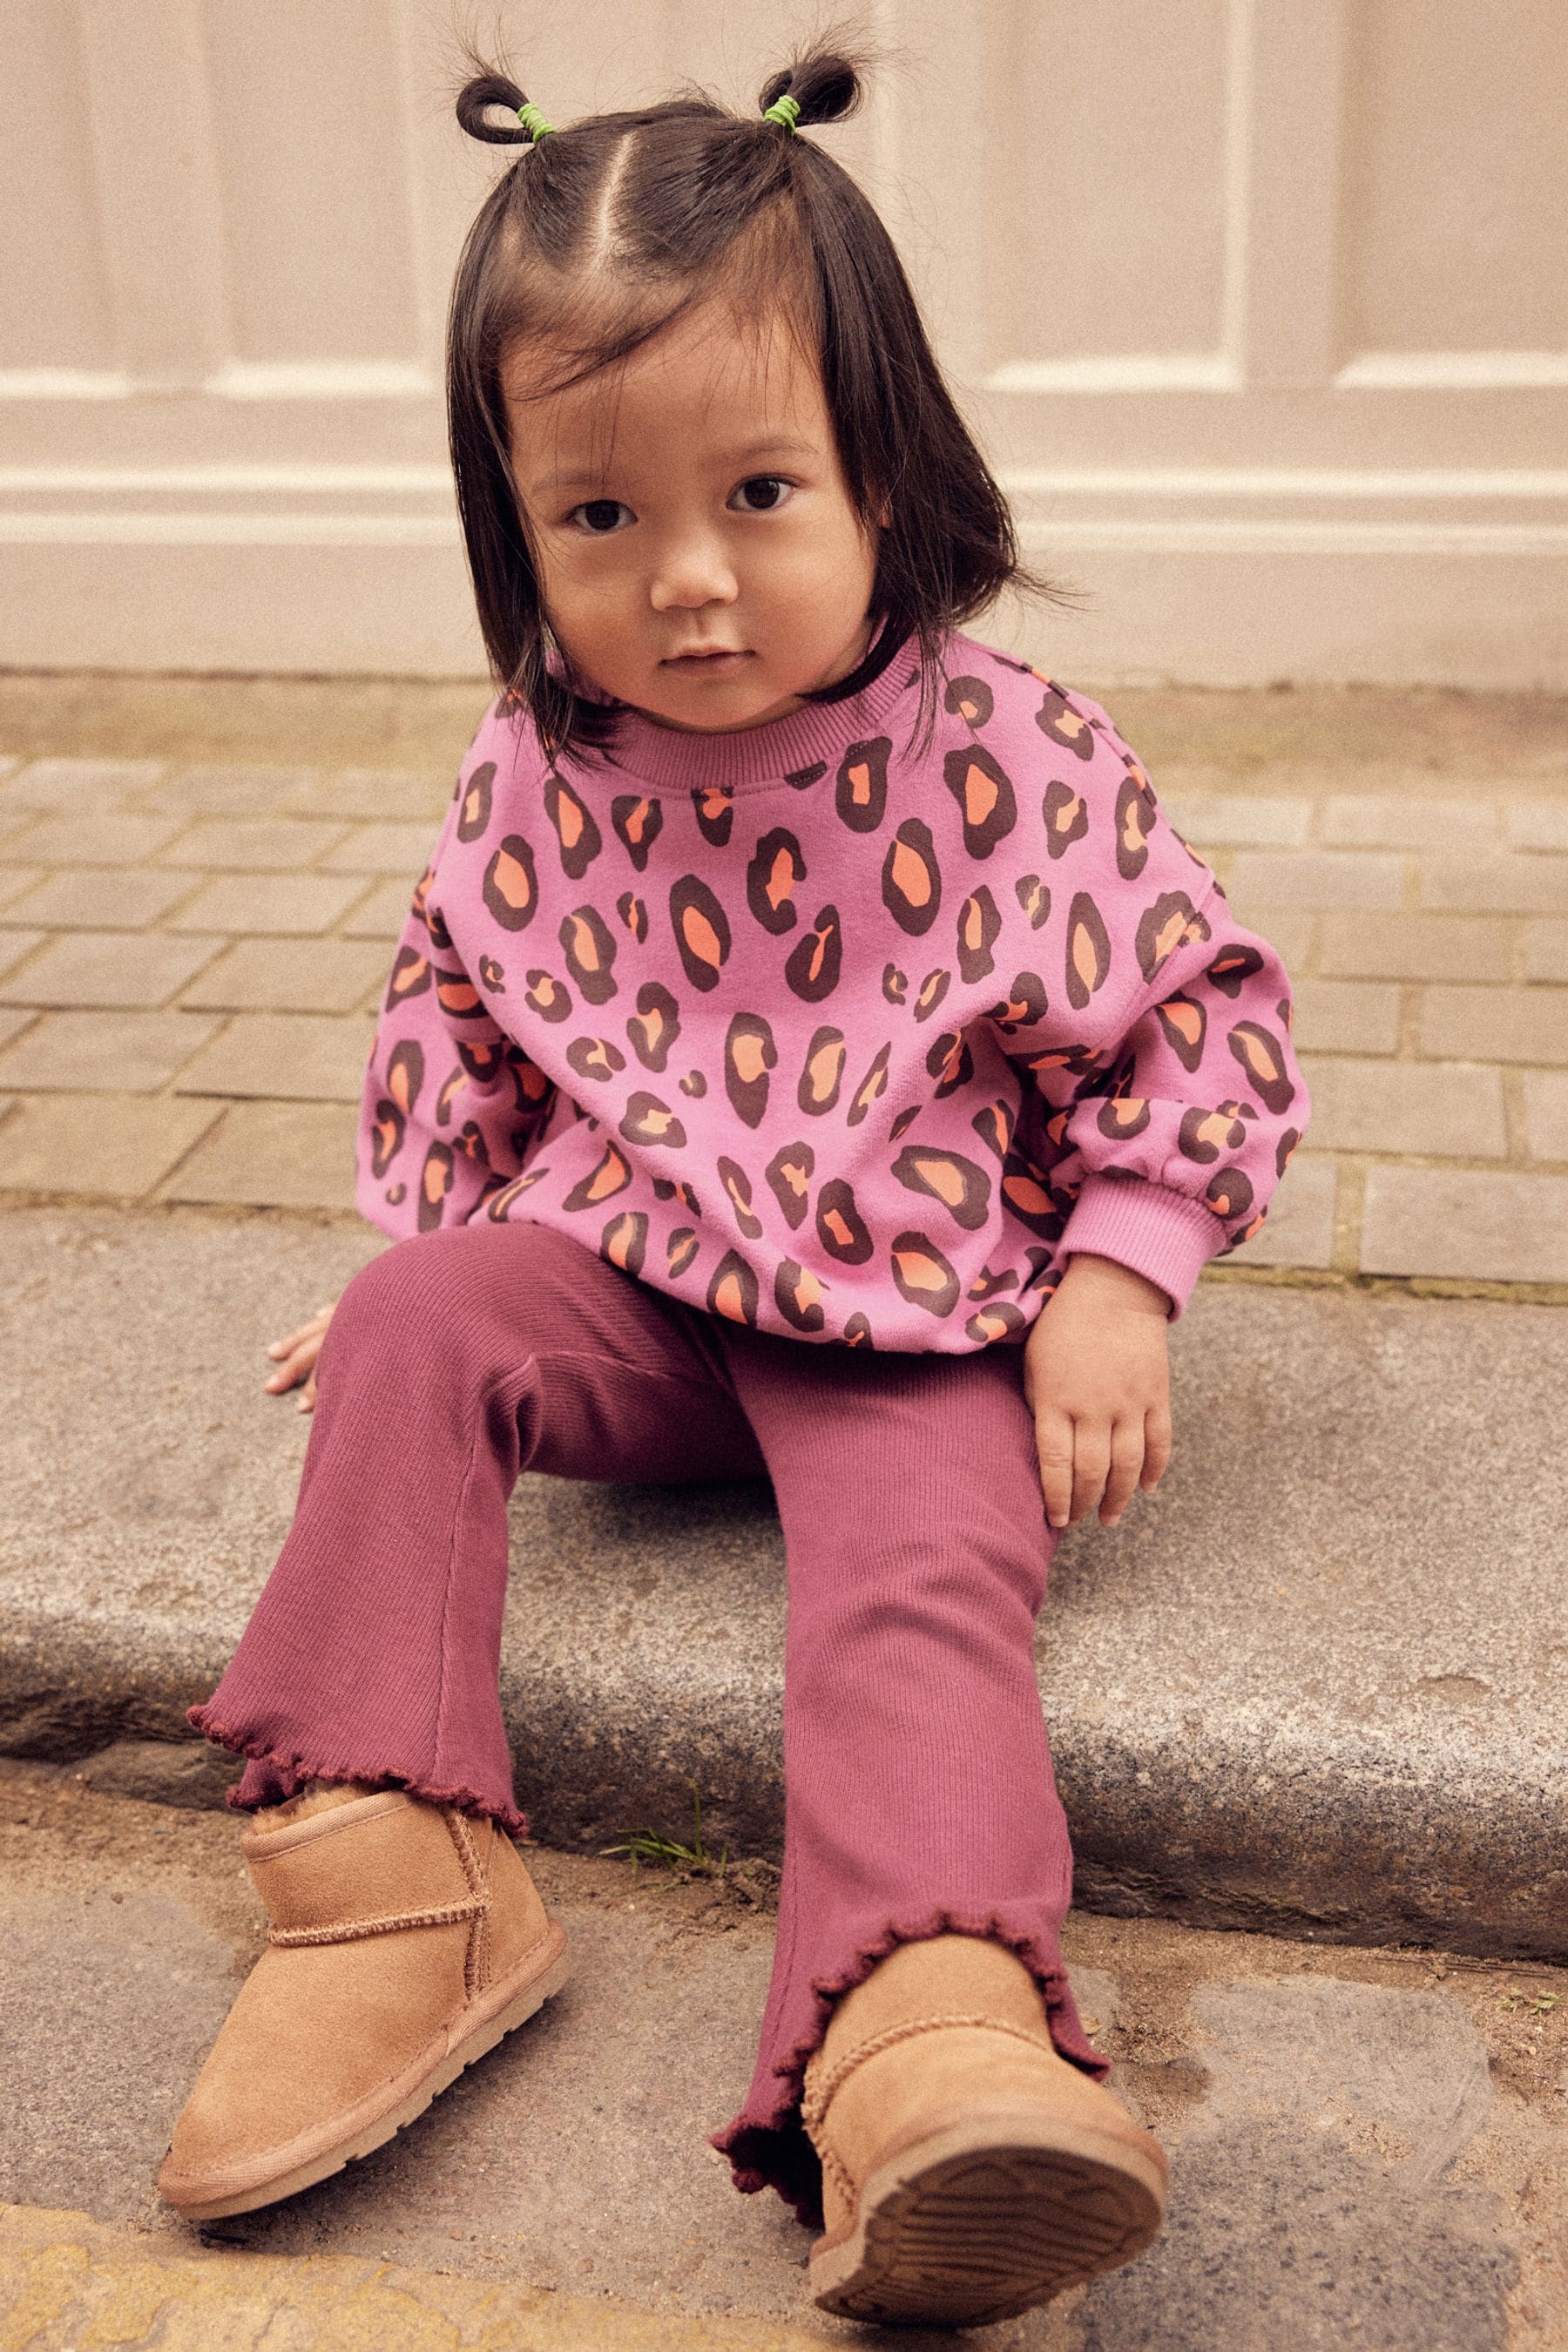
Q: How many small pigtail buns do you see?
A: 2